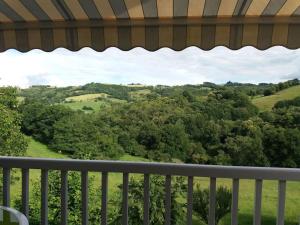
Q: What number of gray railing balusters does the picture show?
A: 14